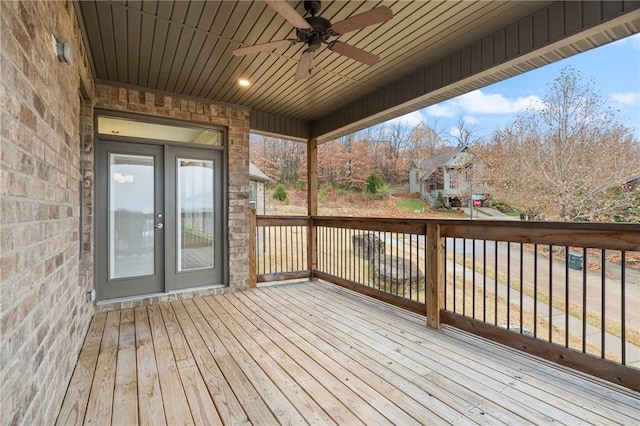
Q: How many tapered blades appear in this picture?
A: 5